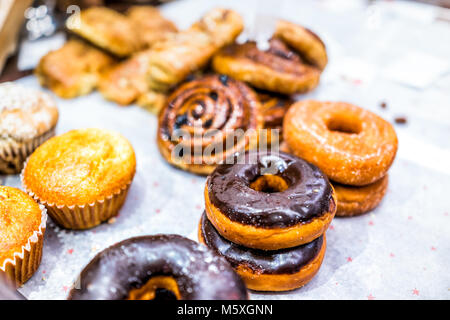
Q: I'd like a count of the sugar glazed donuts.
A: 2